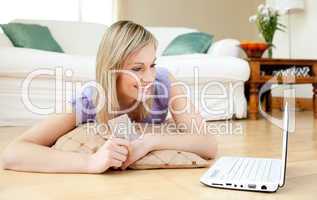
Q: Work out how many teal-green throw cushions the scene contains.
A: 2